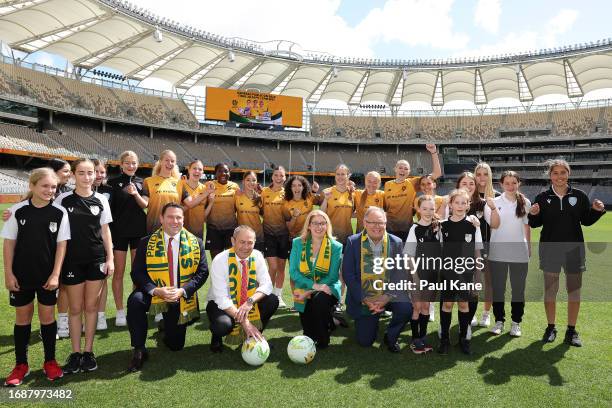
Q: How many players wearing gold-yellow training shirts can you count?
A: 10